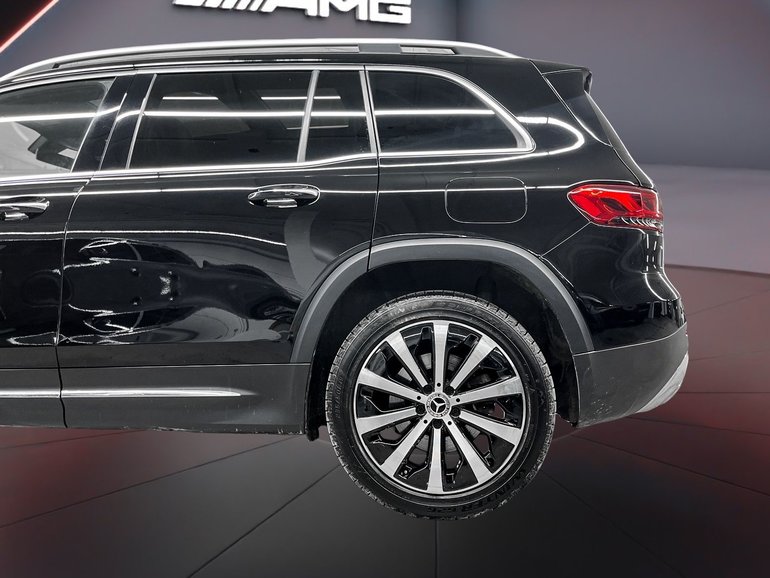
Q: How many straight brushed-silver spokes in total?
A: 10